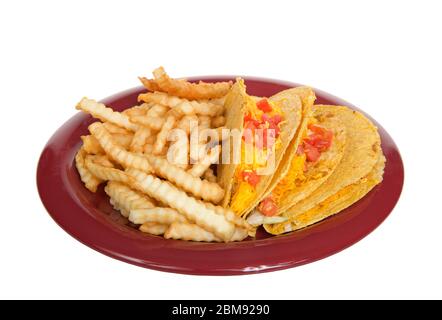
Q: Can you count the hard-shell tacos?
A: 3